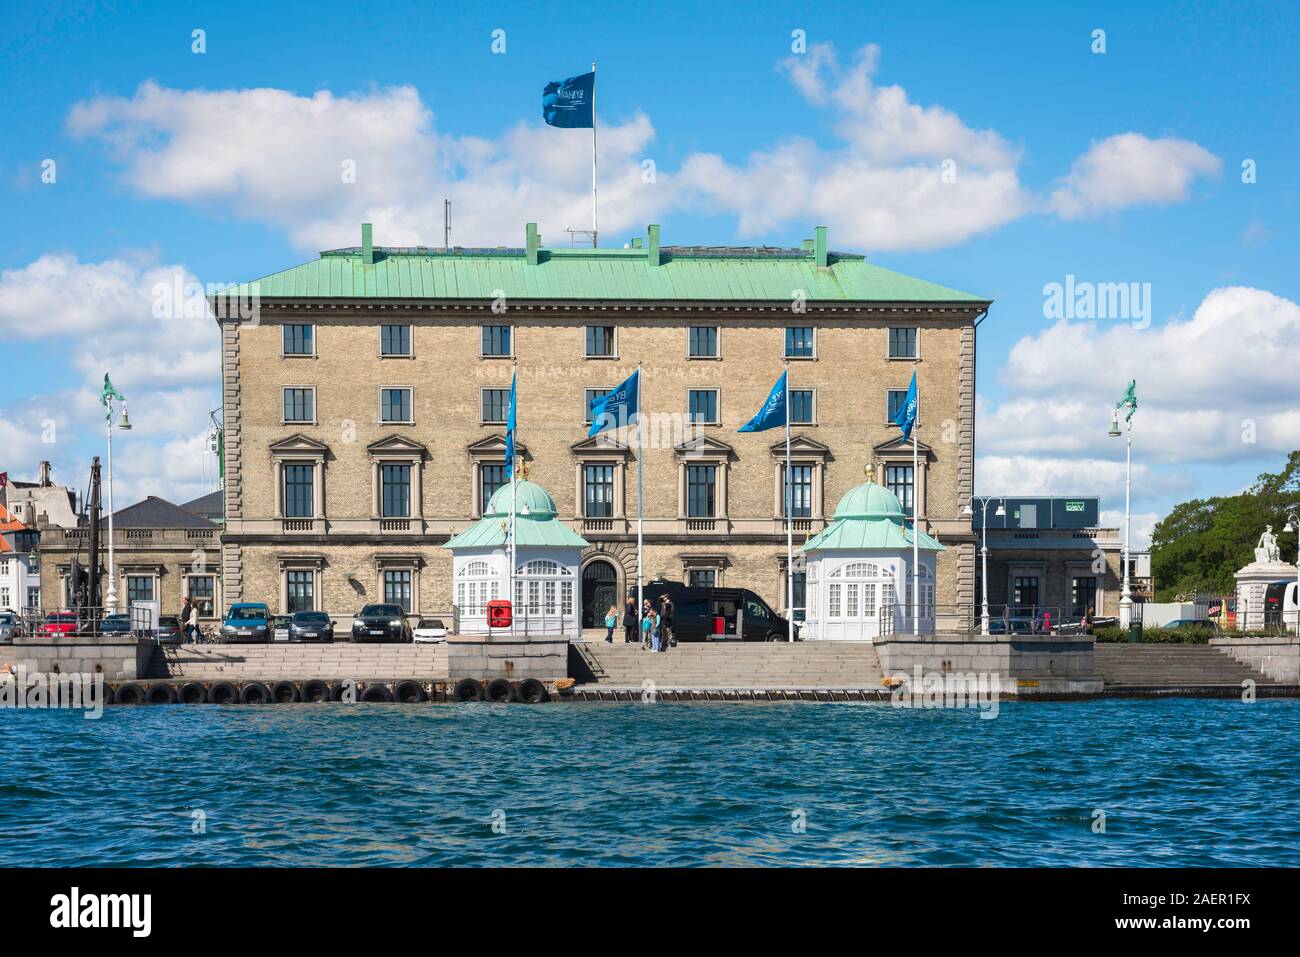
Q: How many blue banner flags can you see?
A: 5